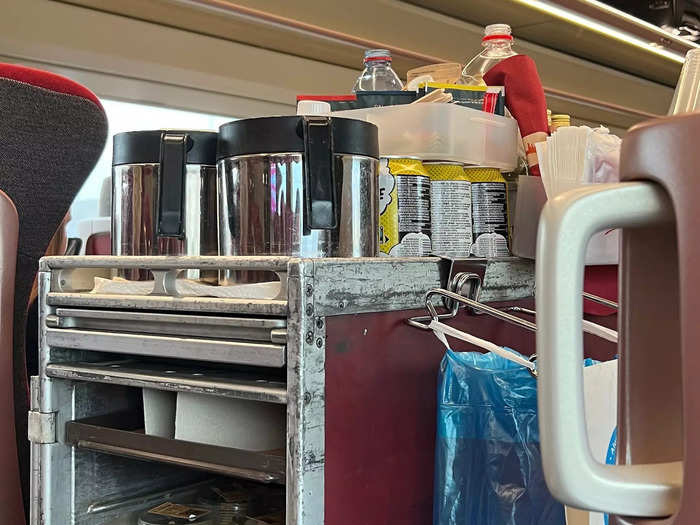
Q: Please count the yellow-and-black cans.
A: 3